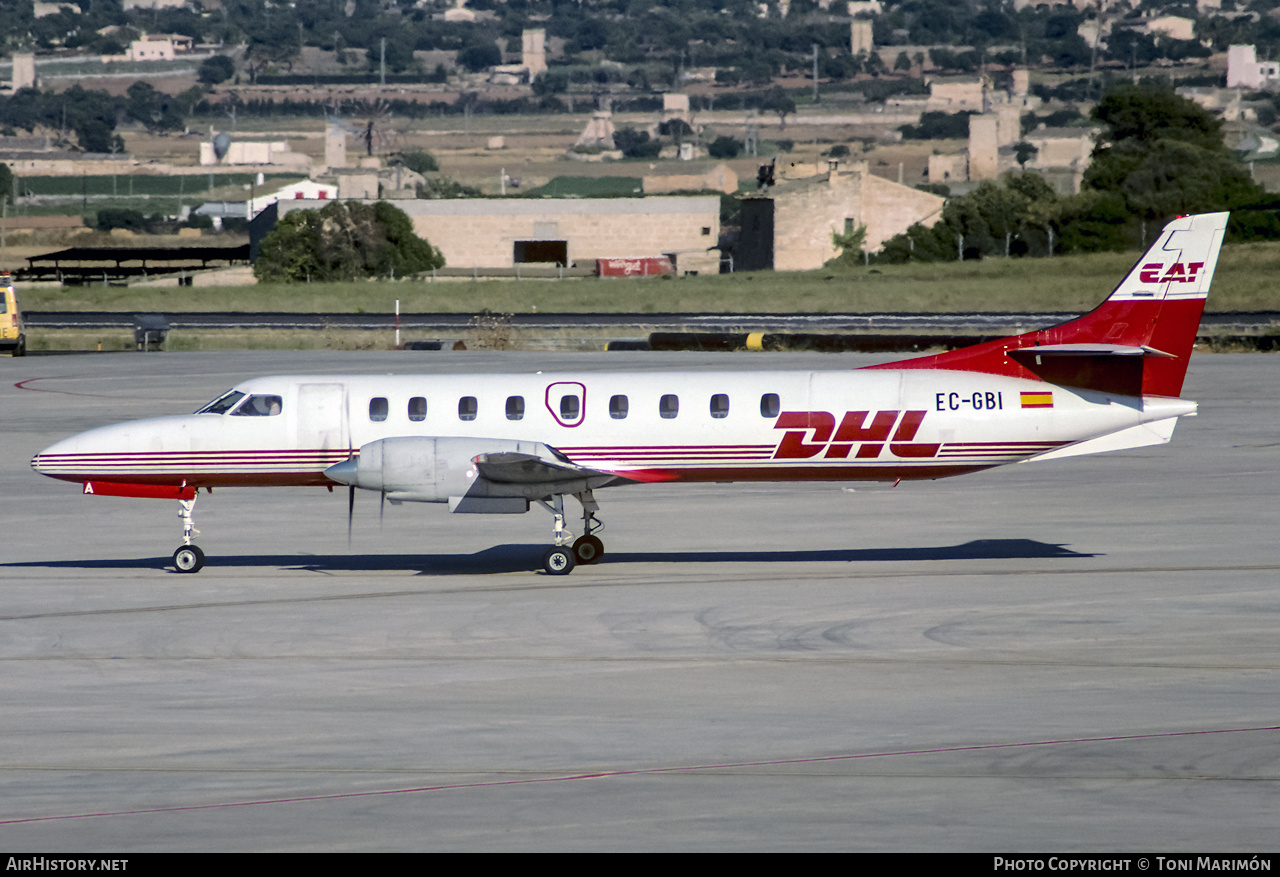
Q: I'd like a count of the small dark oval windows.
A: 9